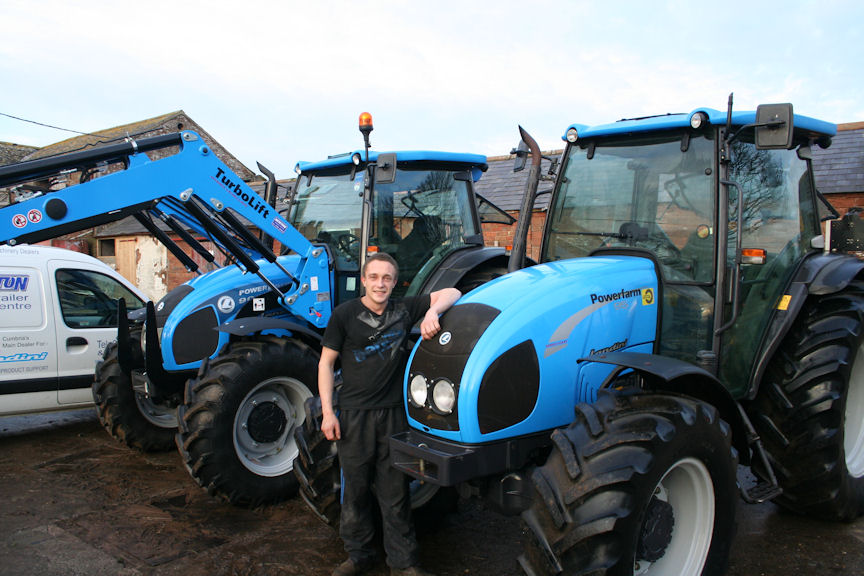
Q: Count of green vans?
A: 0